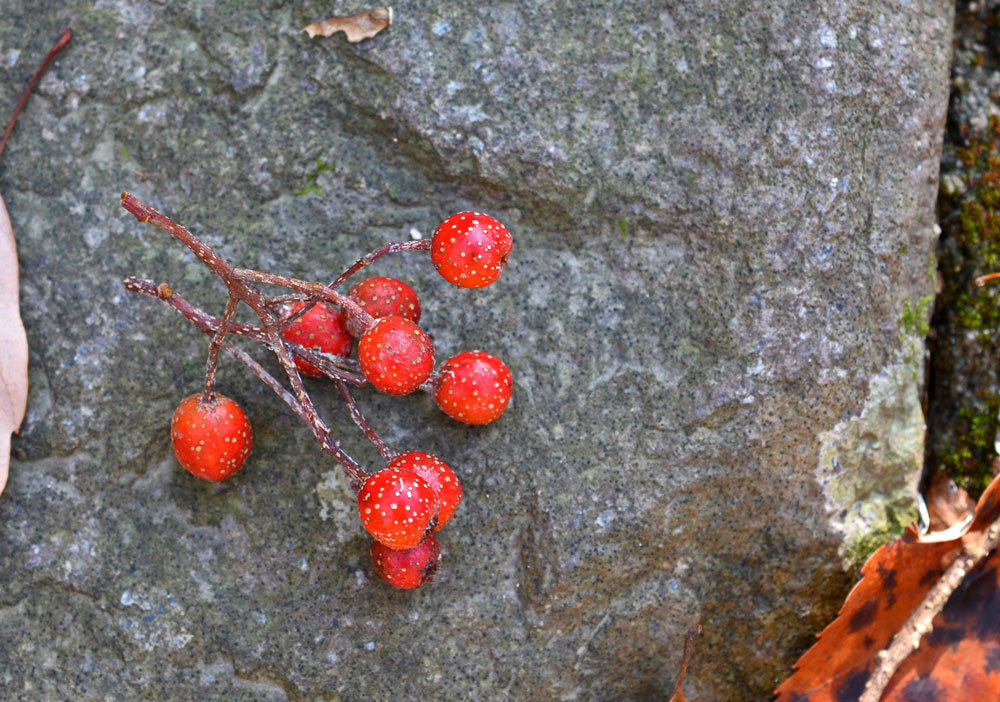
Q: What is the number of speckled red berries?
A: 9